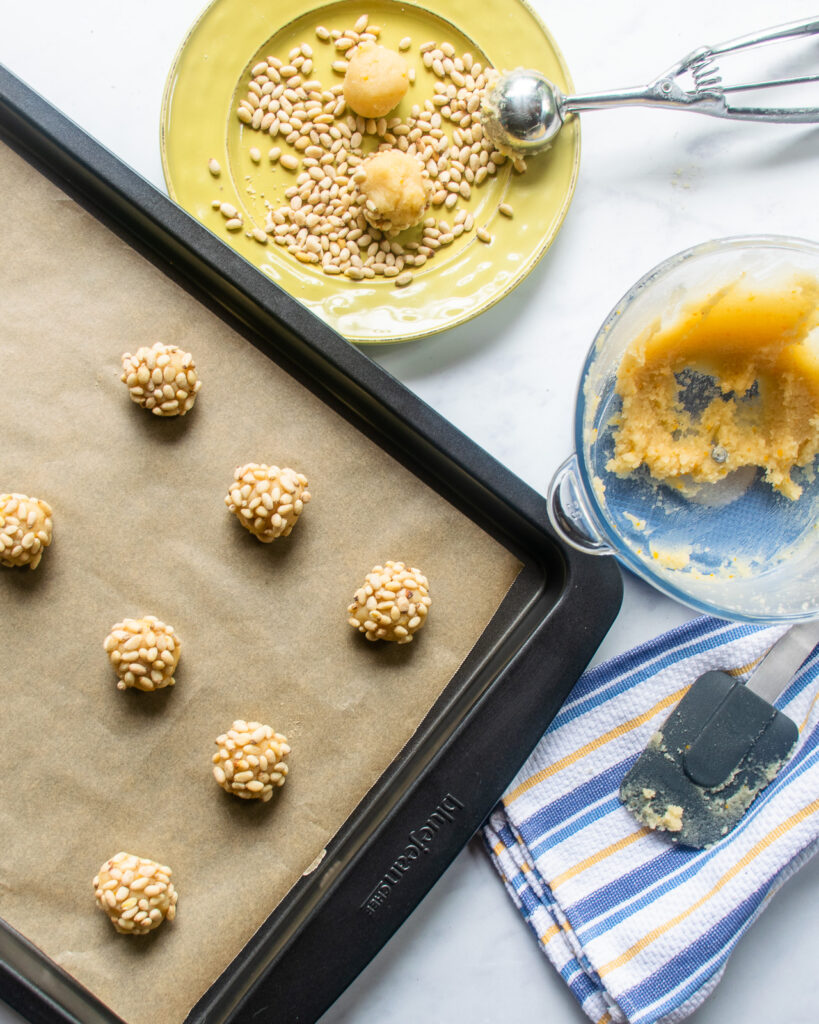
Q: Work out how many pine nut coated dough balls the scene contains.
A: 7